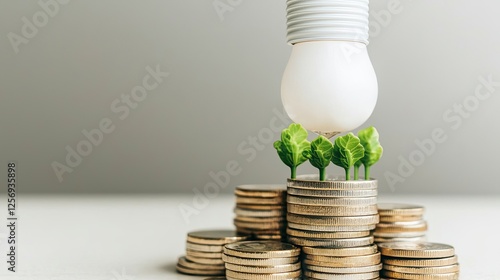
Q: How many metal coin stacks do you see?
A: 6